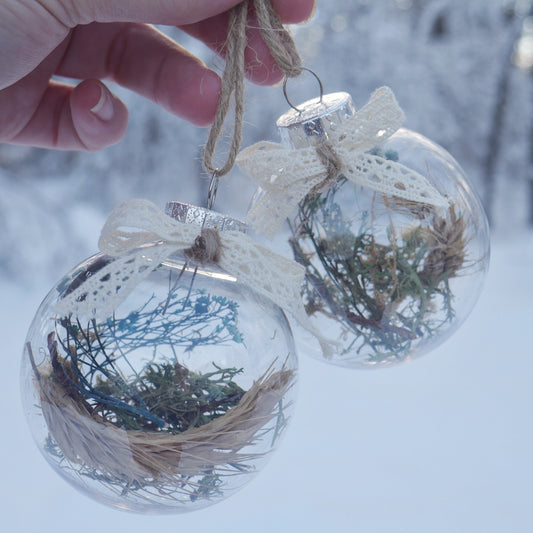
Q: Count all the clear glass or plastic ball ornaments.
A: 2